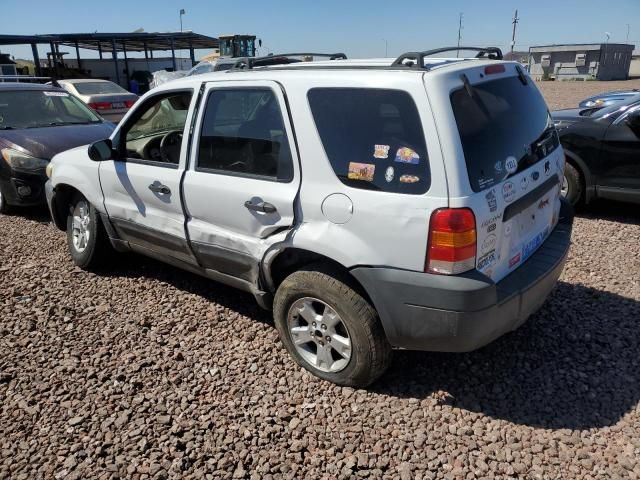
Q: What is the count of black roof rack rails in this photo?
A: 2